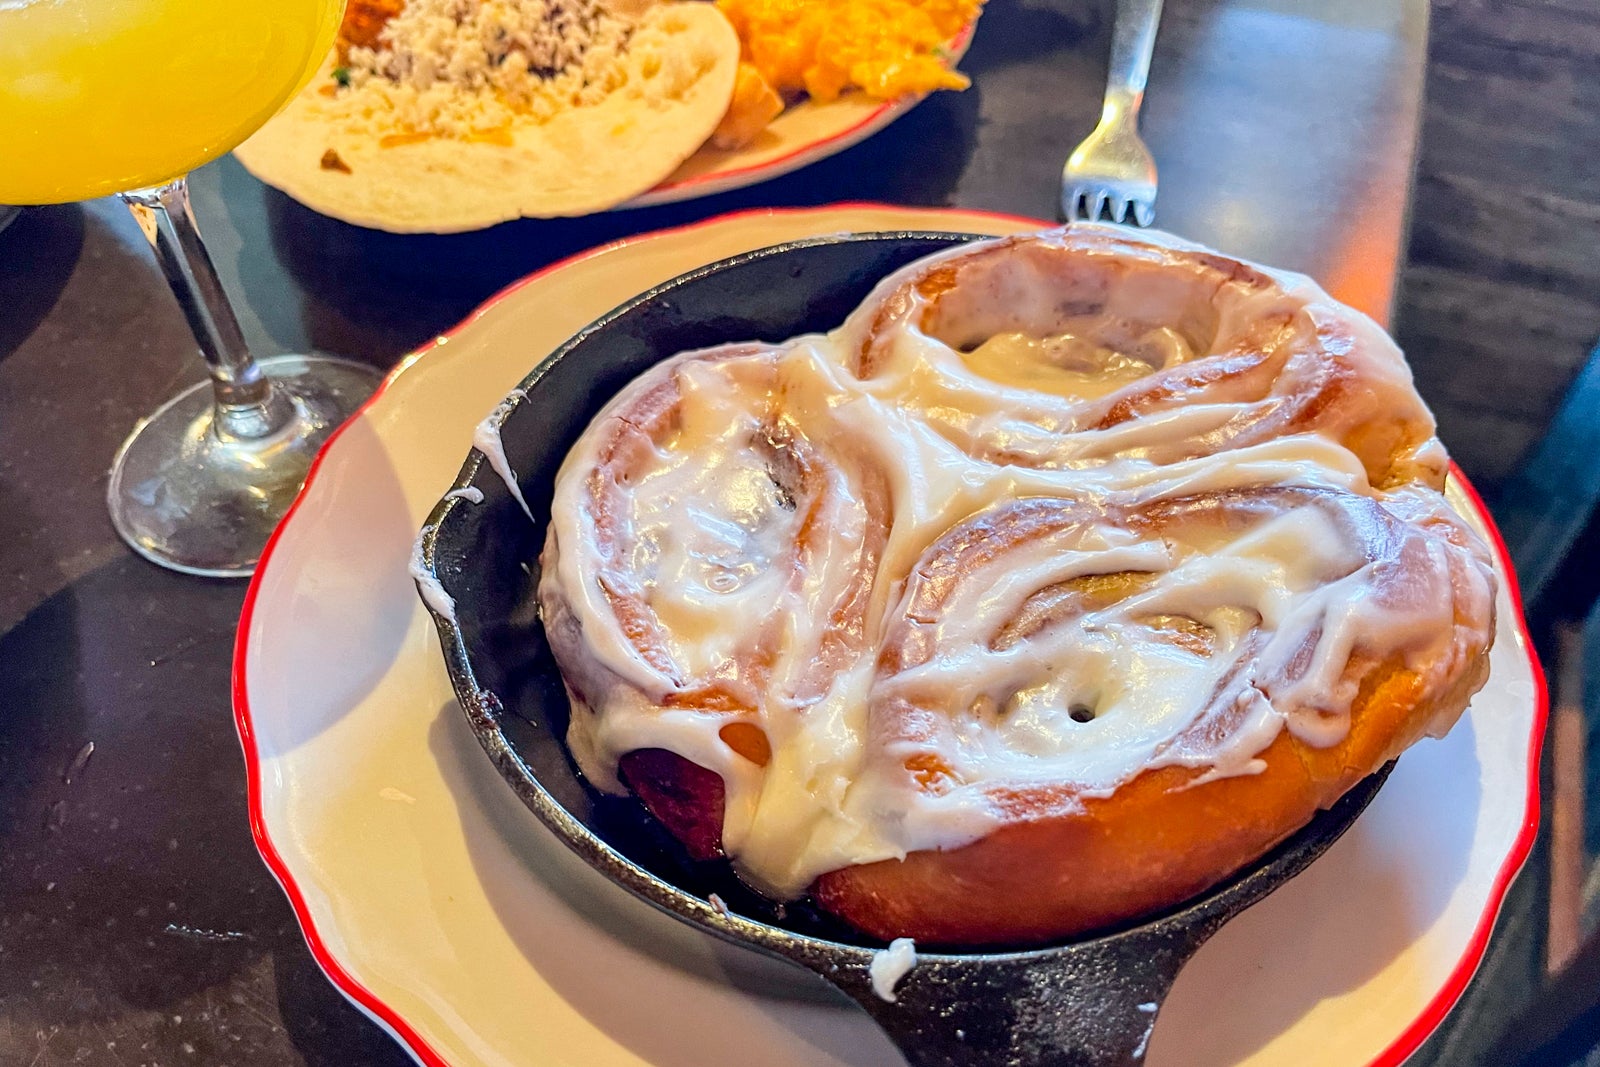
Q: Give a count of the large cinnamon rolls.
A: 3